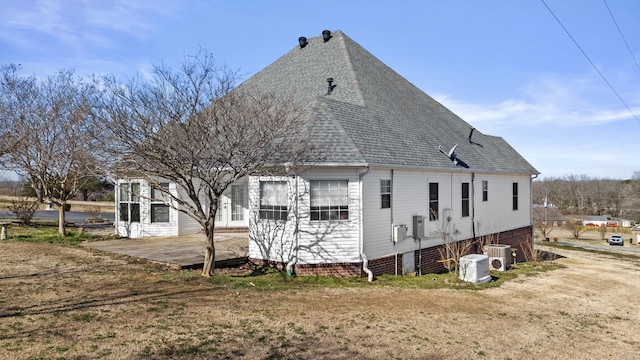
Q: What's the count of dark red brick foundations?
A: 1